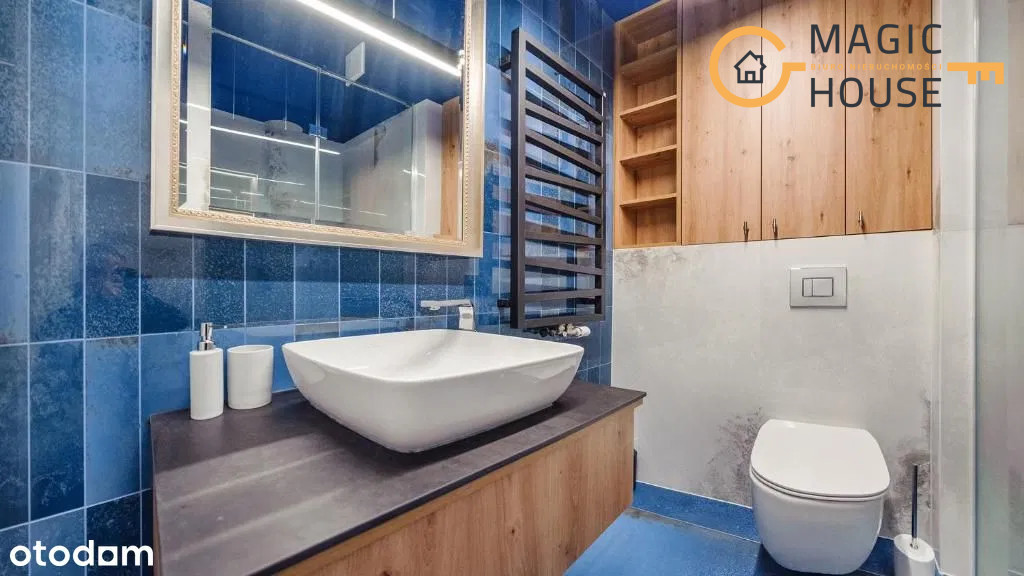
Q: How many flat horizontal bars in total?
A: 10